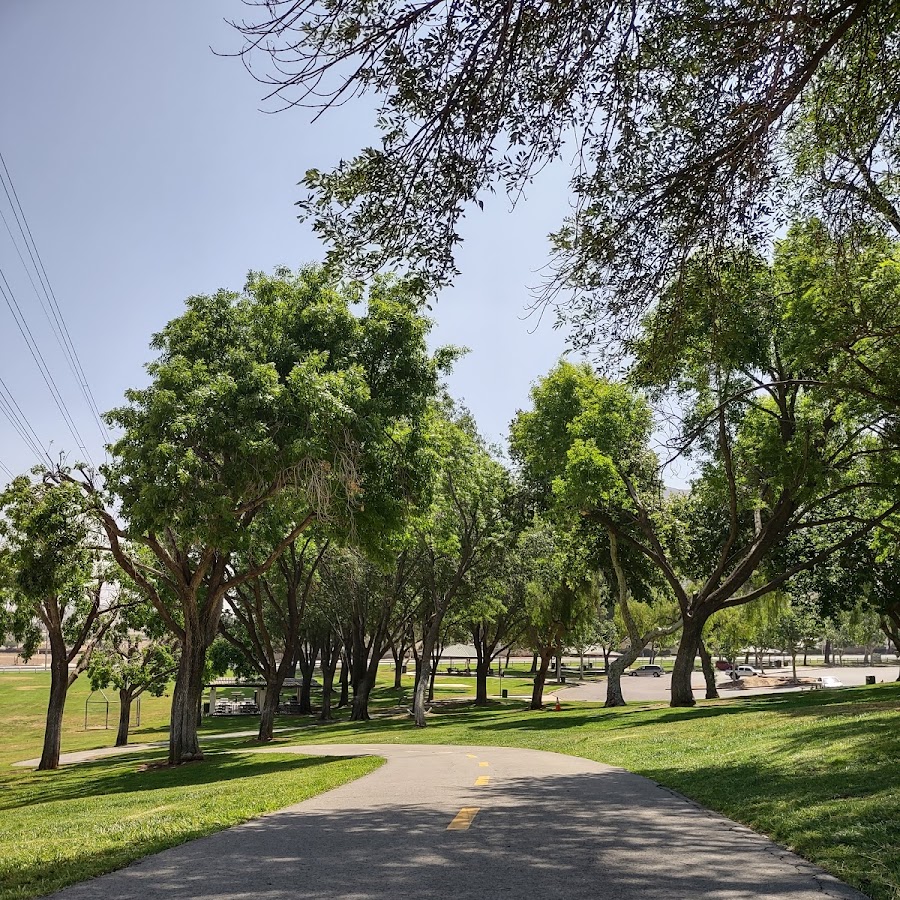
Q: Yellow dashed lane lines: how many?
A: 4